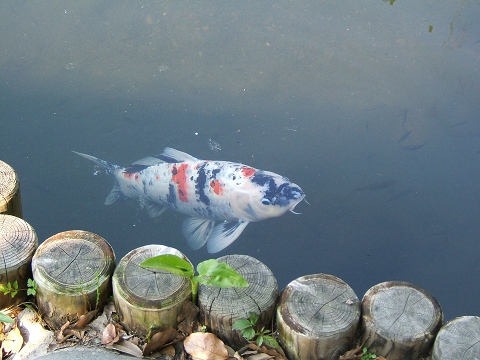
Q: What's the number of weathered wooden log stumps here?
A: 8